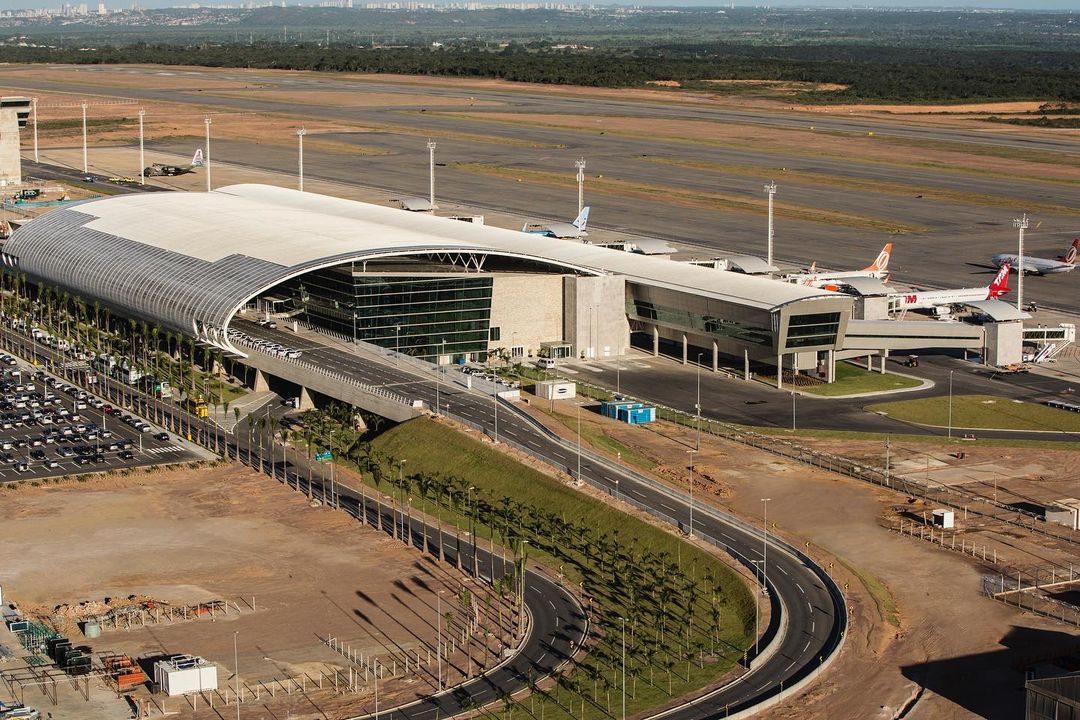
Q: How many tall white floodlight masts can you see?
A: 9